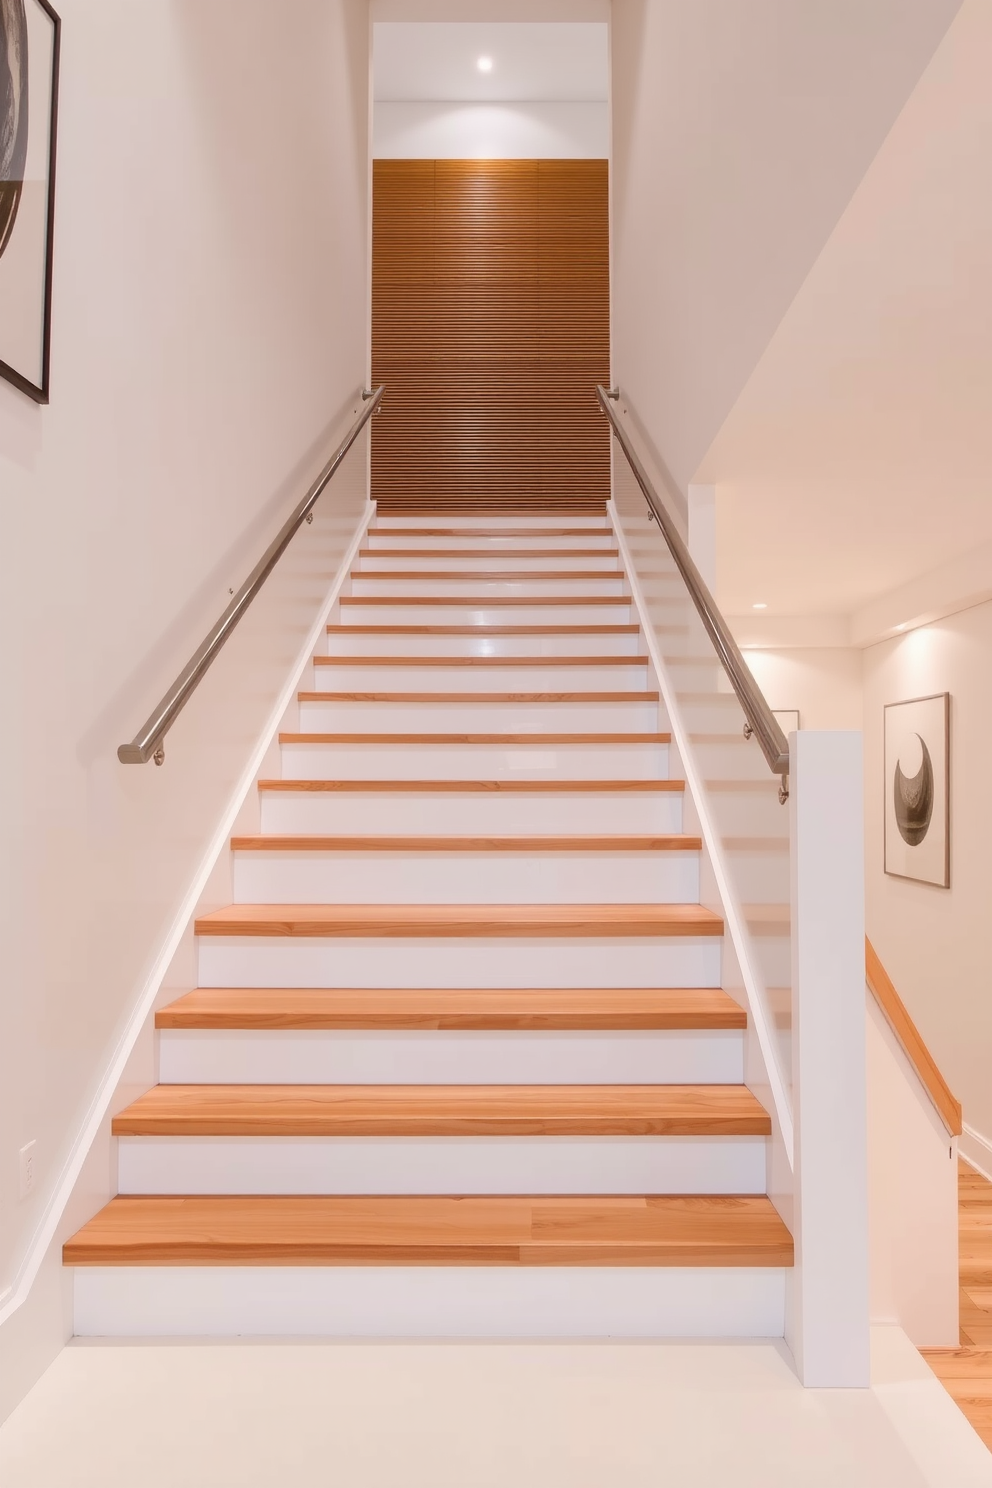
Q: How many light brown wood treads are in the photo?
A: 15